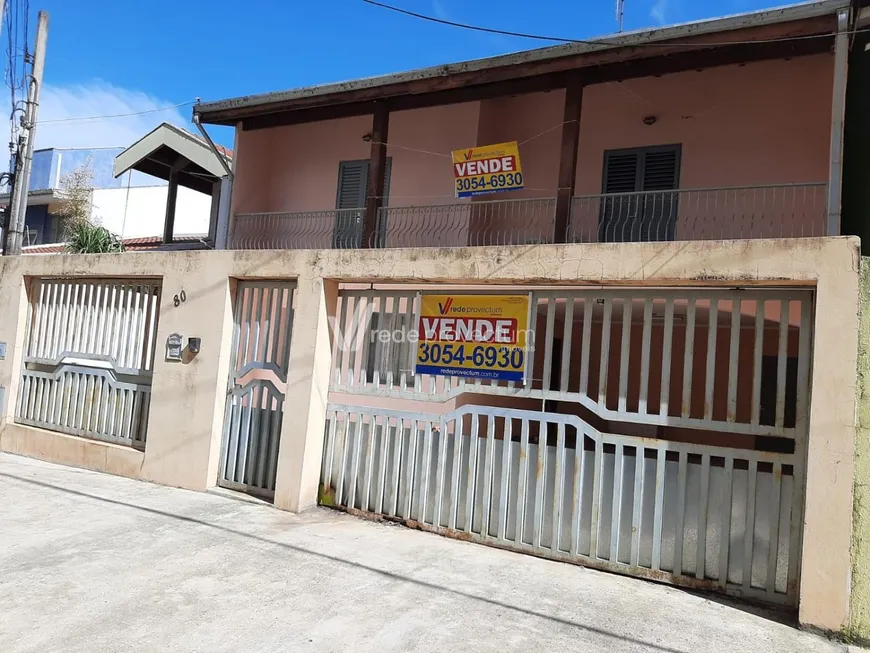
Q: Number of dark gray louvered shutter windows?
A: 2